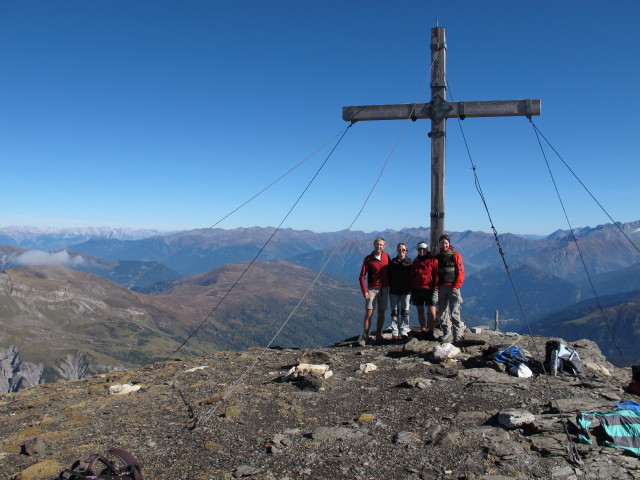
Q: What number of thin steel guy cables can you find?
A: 6